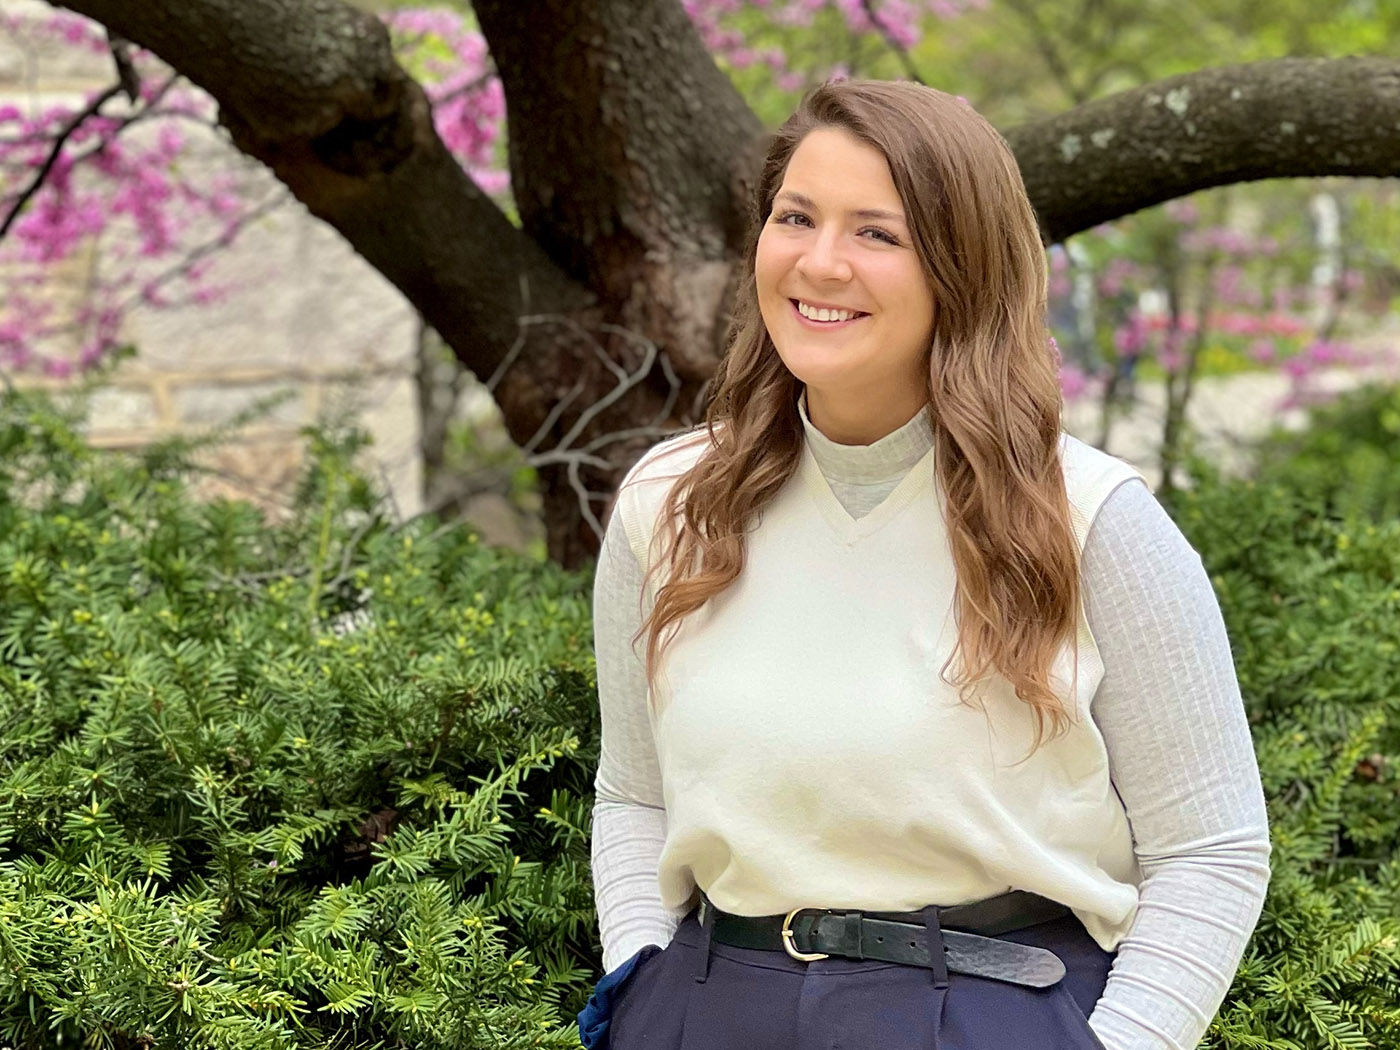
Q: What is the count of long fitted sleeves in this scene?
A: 2